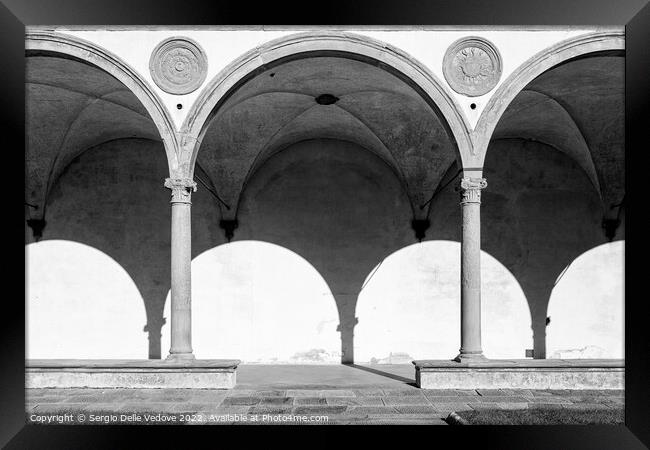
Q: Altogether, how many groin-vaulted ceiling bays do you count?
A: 3